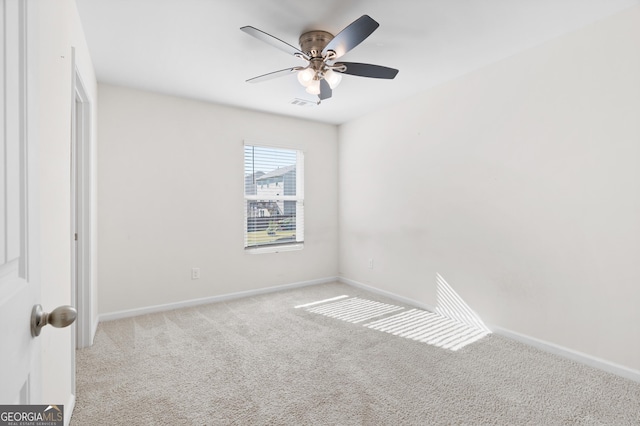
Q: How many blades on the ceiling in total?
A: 5